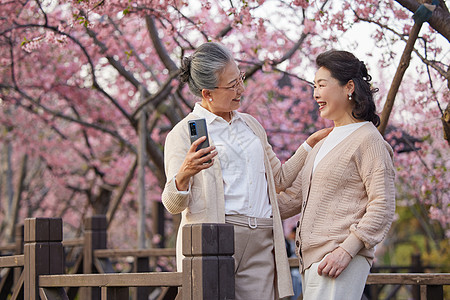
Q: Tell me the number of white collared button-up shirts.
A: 1